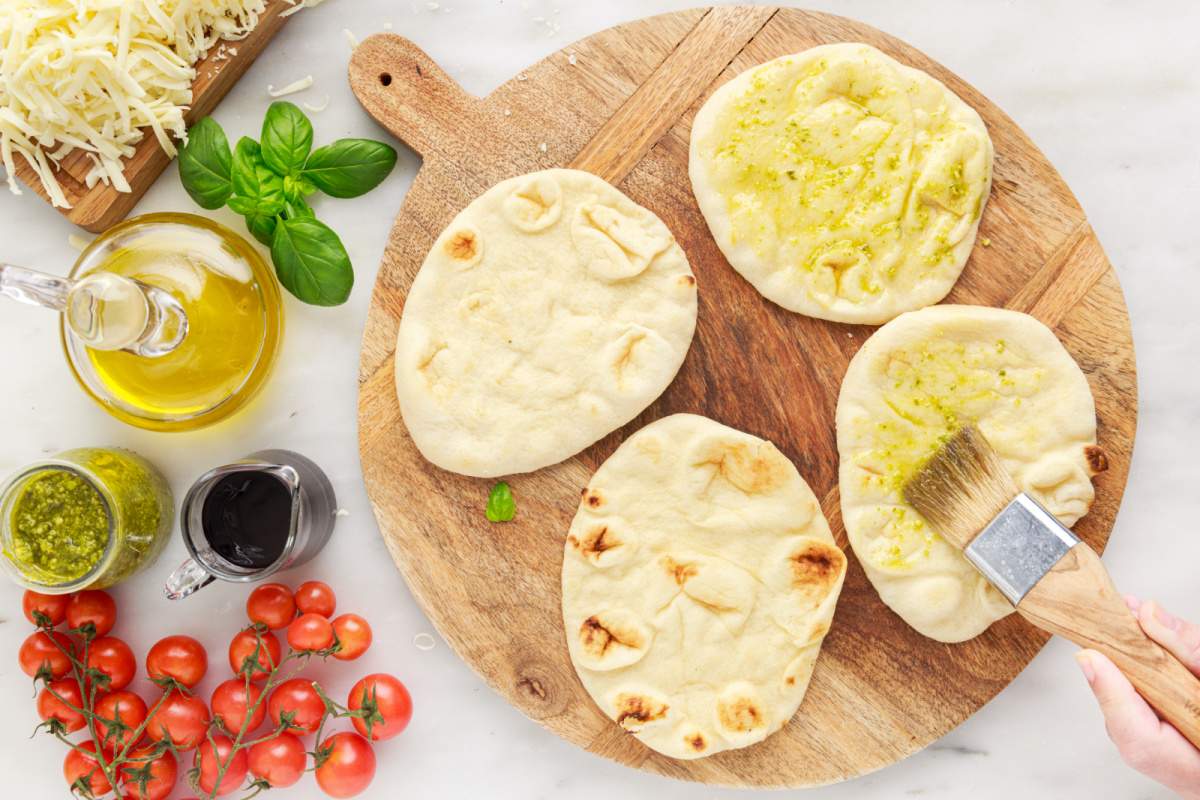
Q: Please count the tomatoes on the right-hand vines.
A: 11